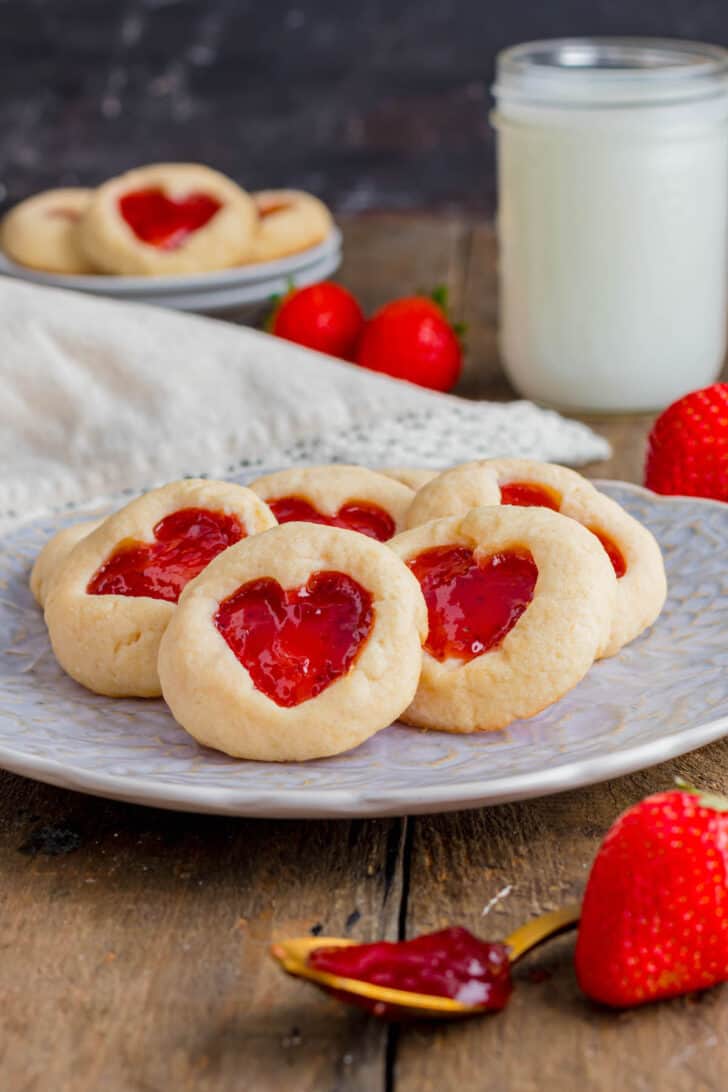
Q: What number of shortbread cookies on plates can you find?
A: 10